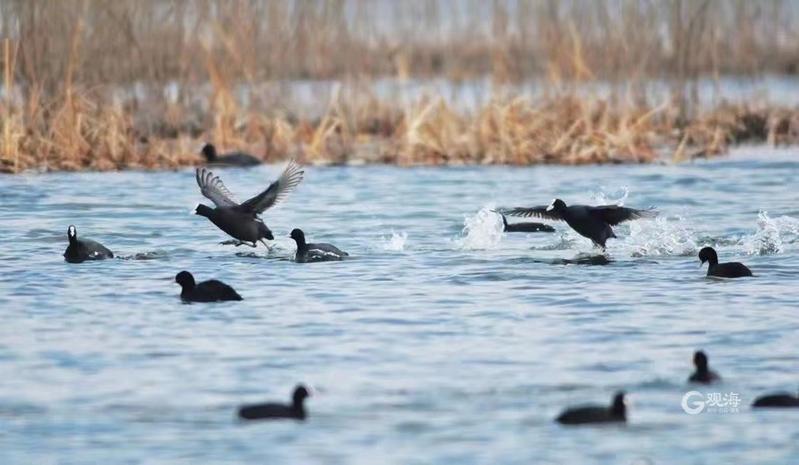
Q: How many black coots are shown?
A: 12